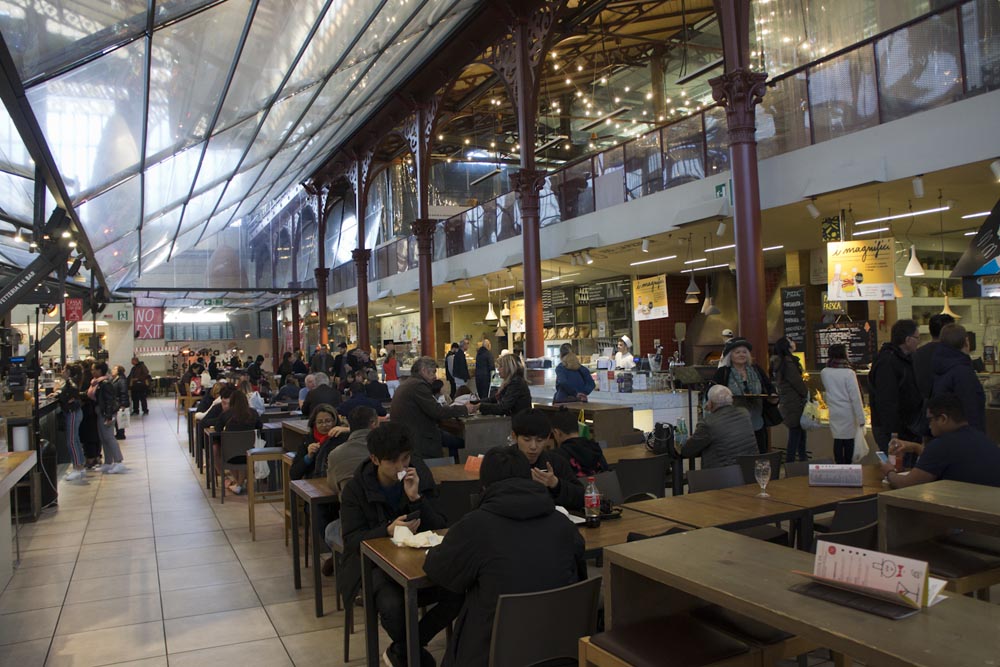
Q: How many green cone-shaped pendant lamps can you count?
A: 0